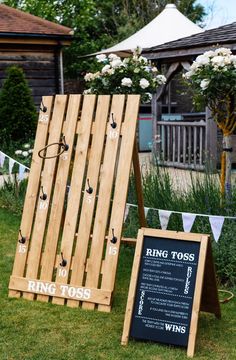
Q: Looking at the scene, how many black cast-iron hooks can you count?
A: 8